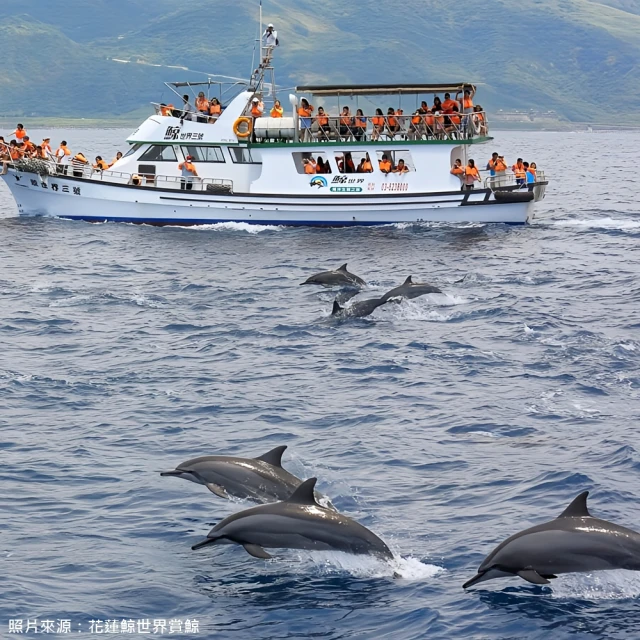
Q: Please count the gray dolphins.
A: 6